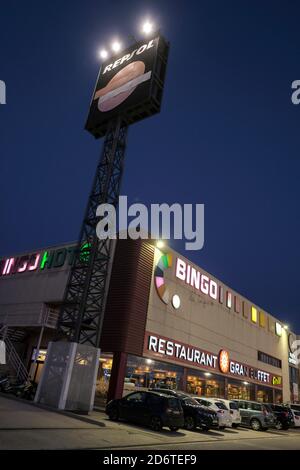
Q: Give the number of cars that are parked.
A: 7